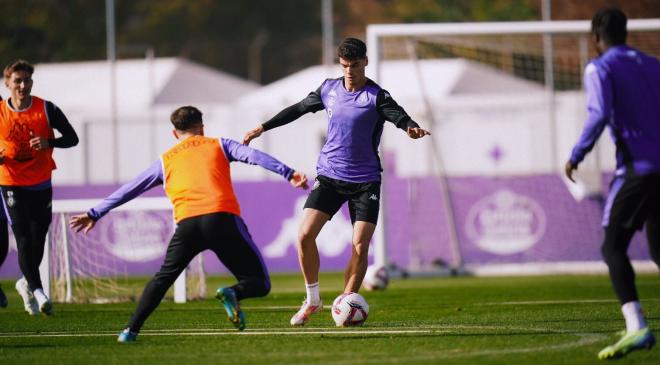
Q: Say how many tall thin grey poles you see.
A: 3